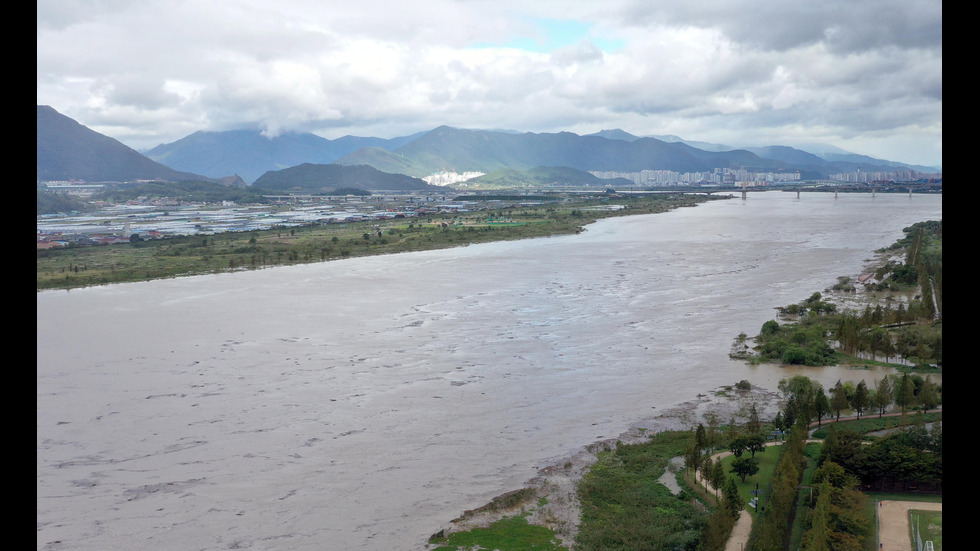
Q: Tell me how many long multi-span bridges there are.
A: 1